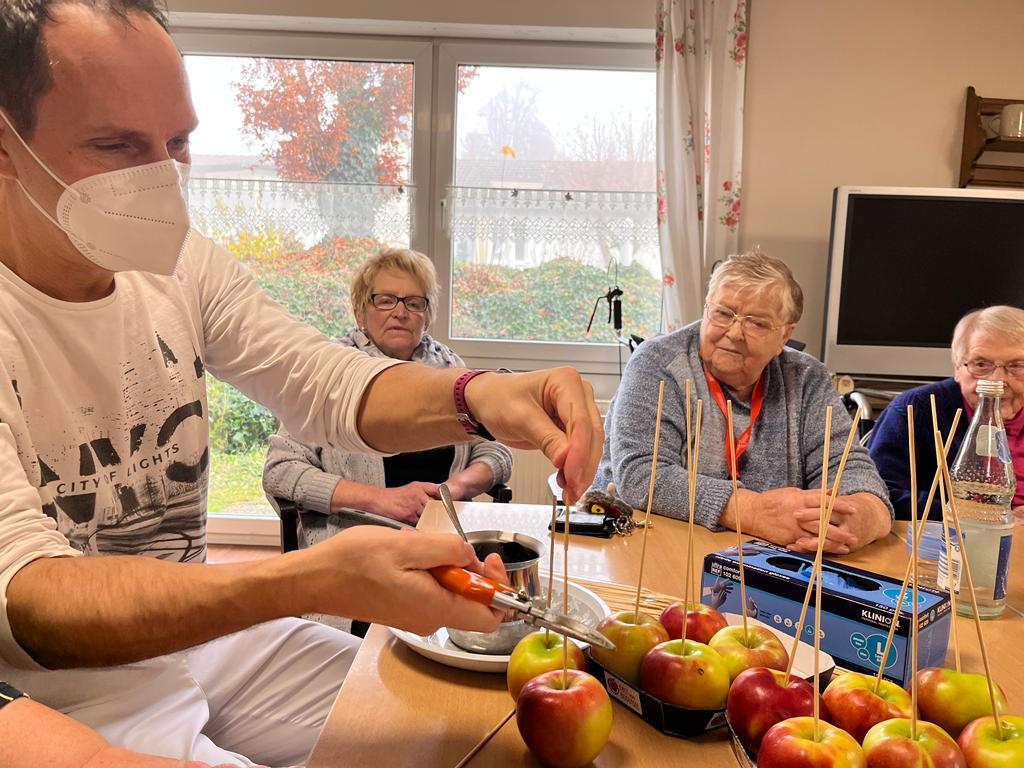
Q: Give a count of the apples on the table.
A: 12